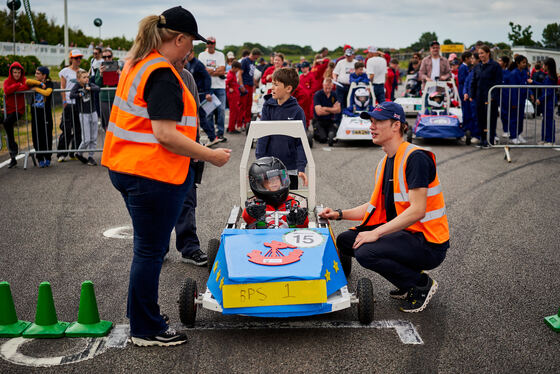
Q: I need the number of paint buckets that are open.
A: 0